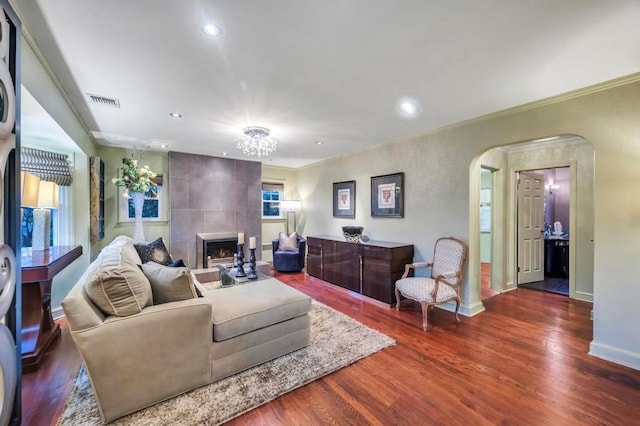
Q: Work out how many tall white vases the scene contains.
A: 1